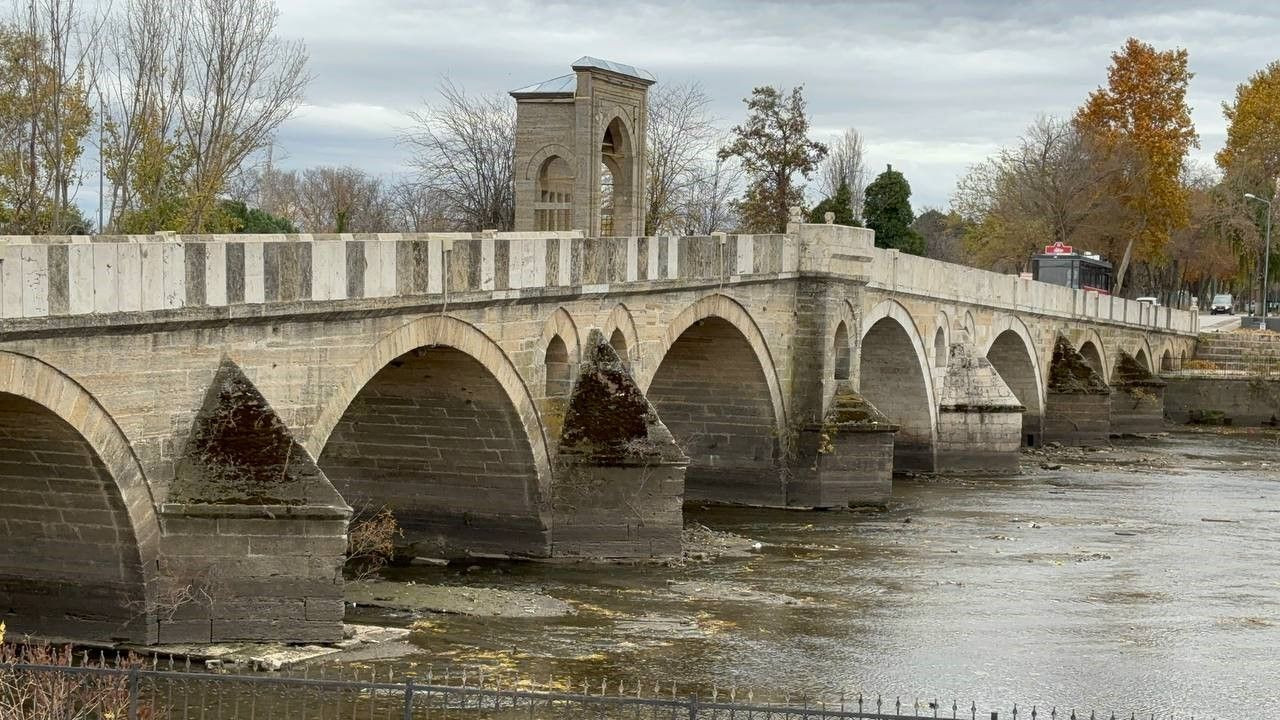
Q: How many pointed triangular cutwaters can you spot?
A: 6